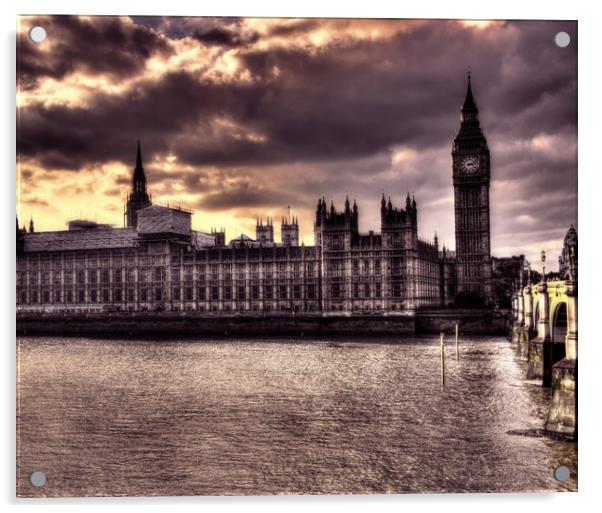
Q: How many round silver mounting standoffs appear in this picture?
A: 4